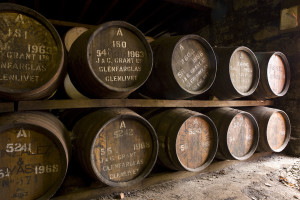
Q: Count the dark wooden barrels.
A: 10